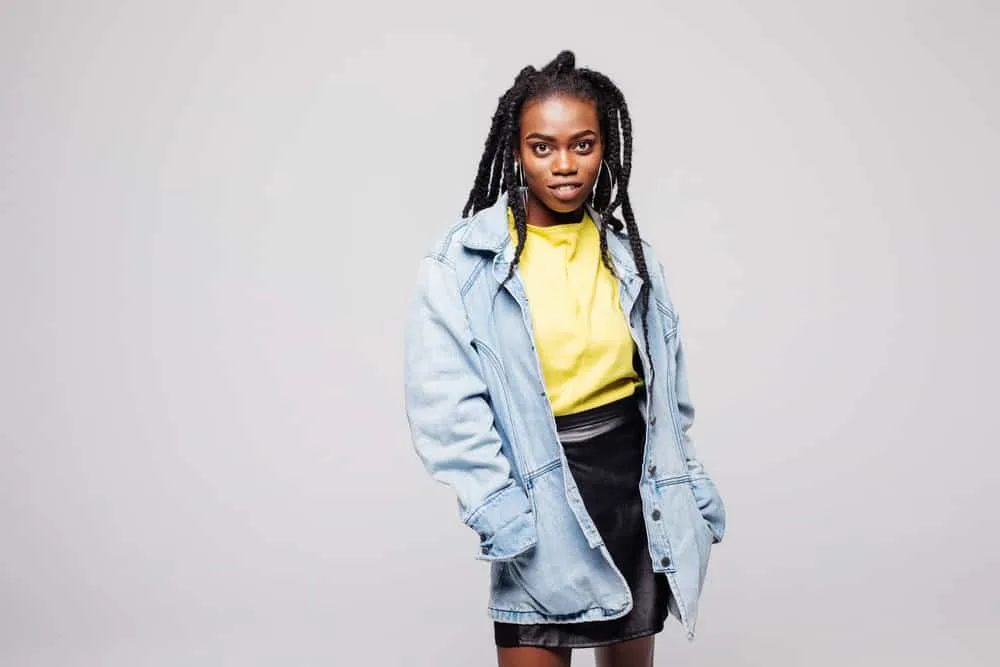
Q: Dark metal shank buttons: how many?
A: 4